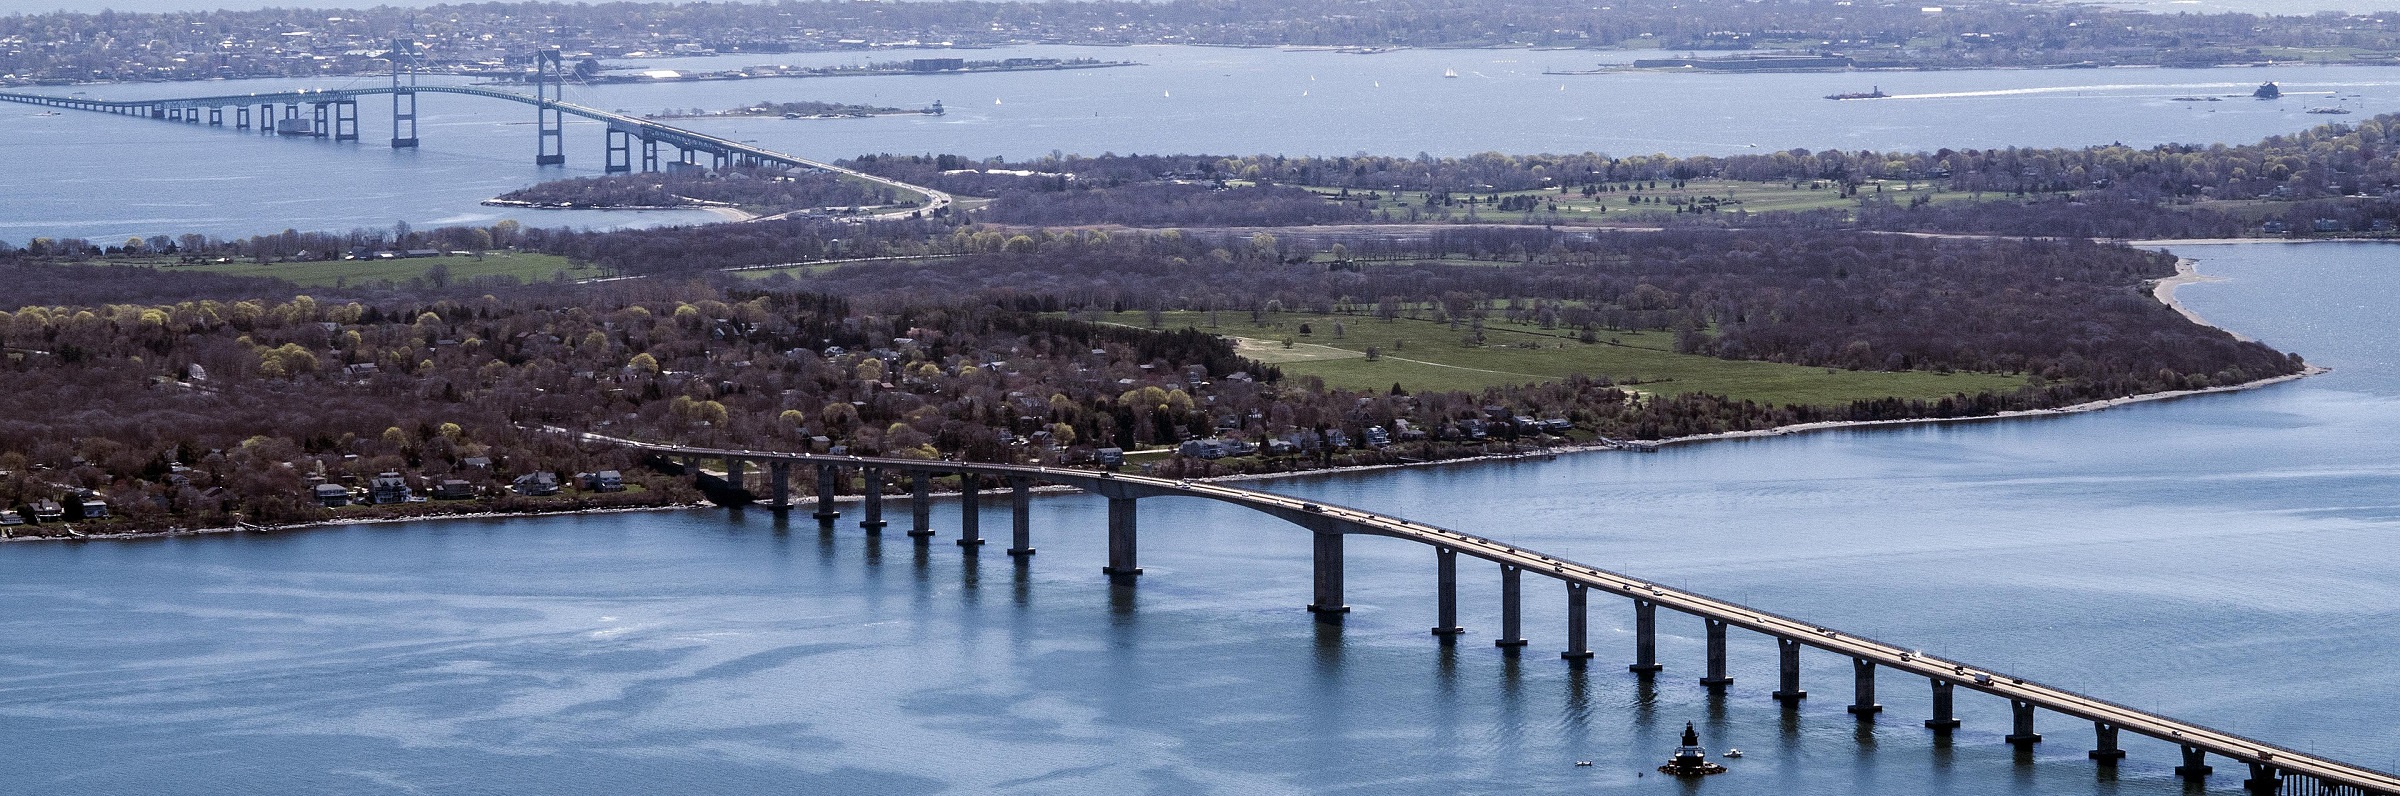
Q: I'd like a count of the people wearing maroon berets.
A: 0